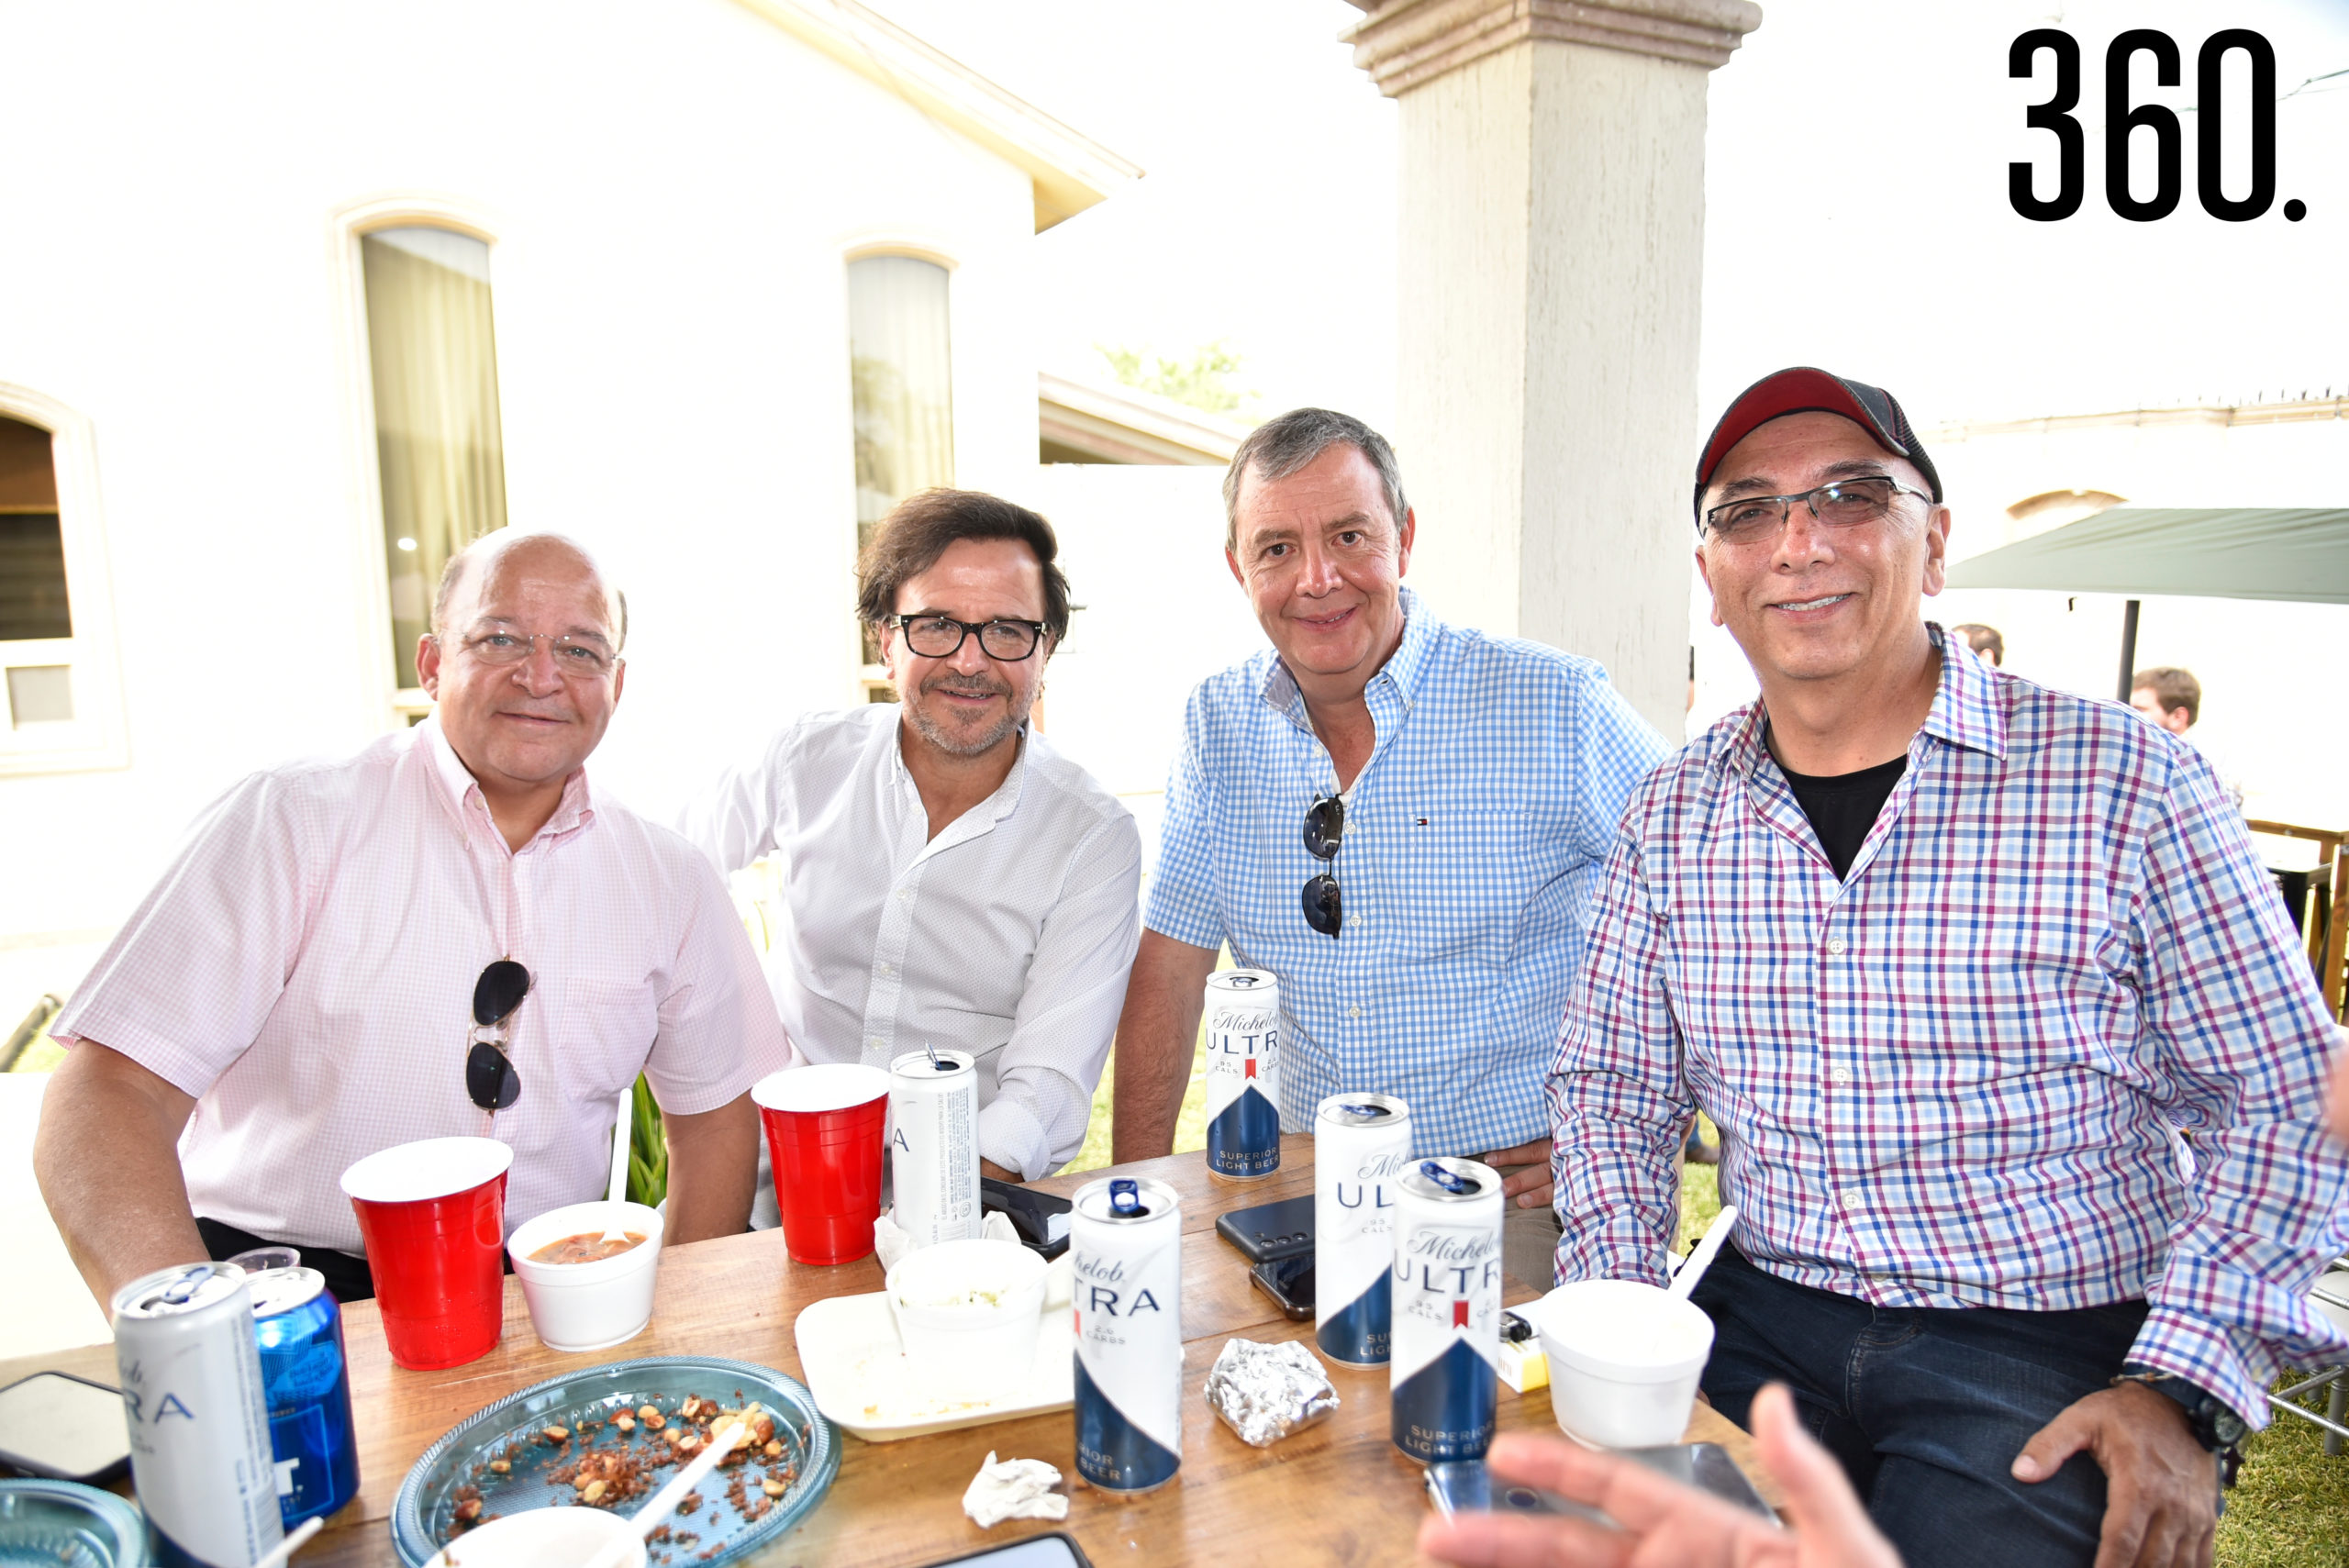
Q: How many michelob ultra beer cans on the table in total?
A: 6